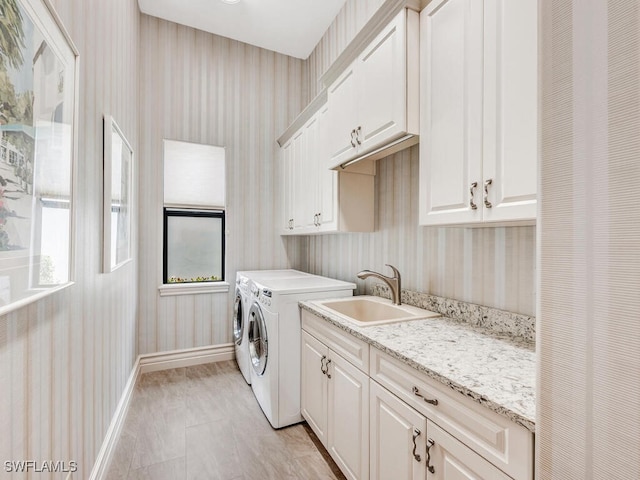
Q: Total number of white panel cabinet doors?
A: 12